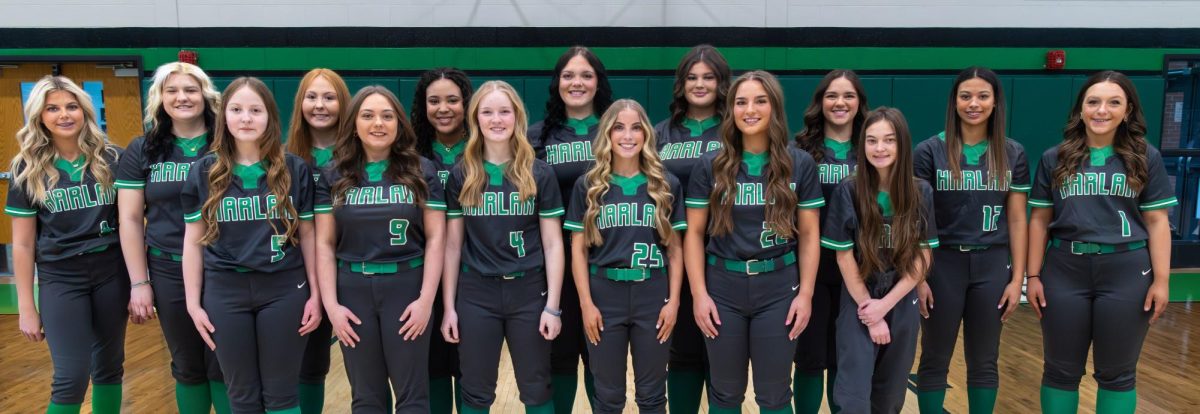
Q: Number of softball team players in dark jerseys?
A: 15